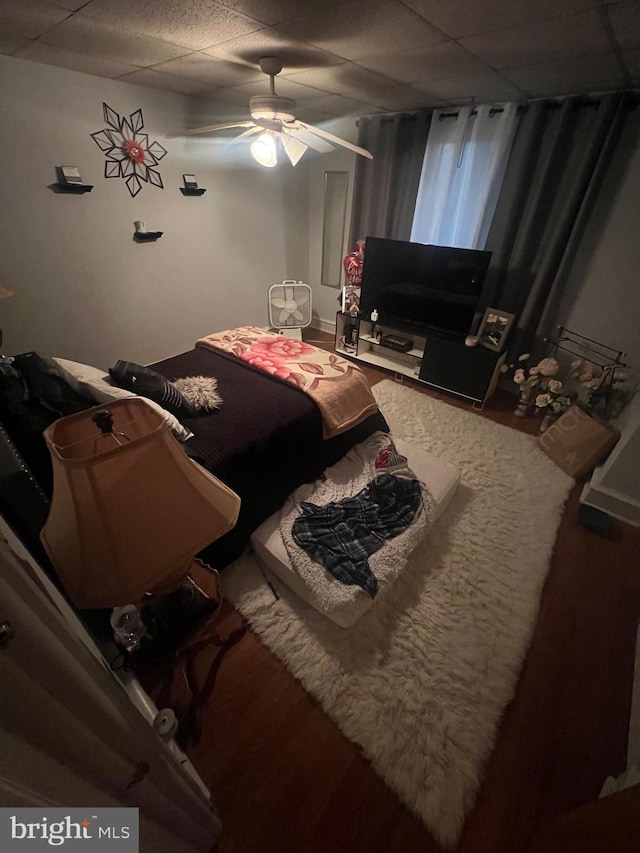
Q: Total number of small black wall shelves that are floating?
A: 3